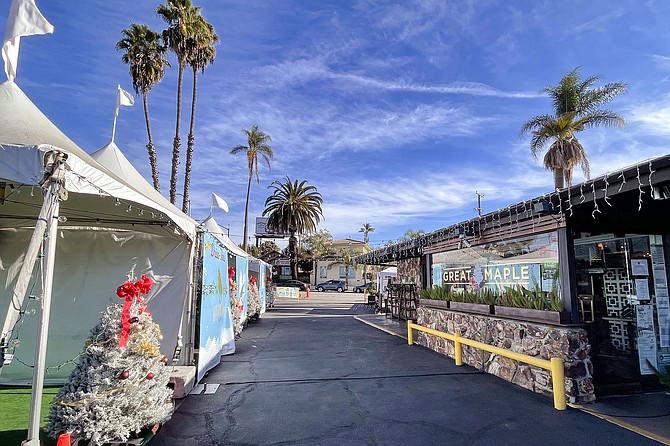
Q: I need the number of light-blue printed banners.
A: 3